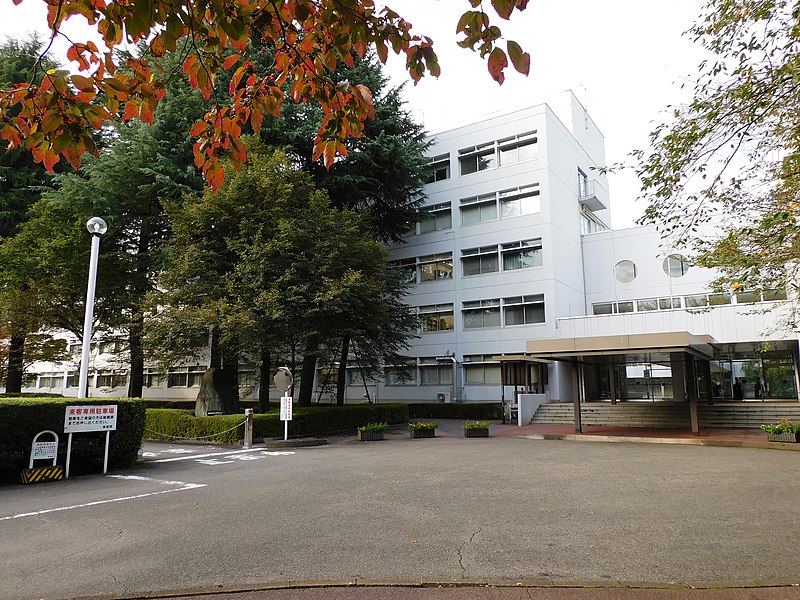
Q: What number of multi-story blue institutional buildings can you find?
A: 0